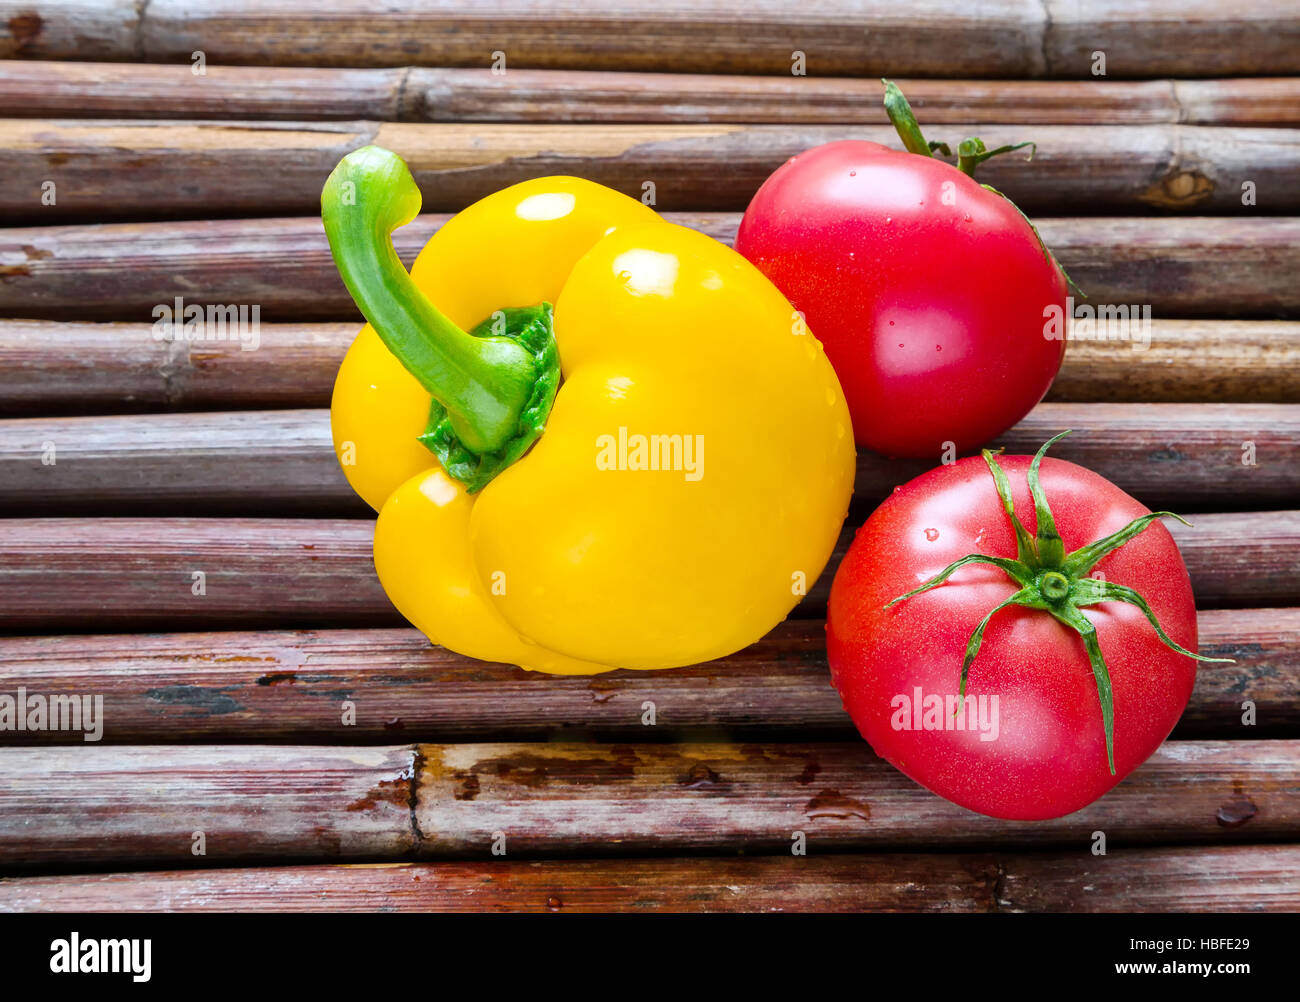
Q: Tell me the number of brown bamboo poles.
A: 10